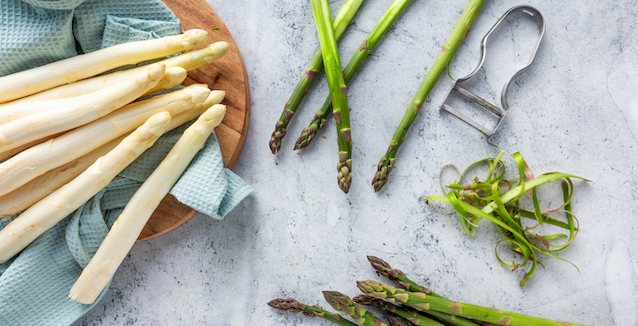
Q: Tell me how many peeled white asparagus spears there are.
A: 8